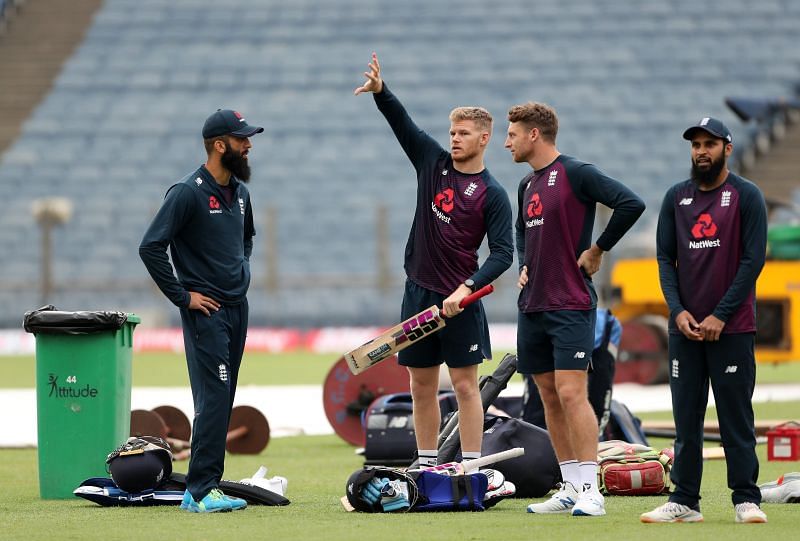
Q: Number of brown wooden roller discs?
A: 3